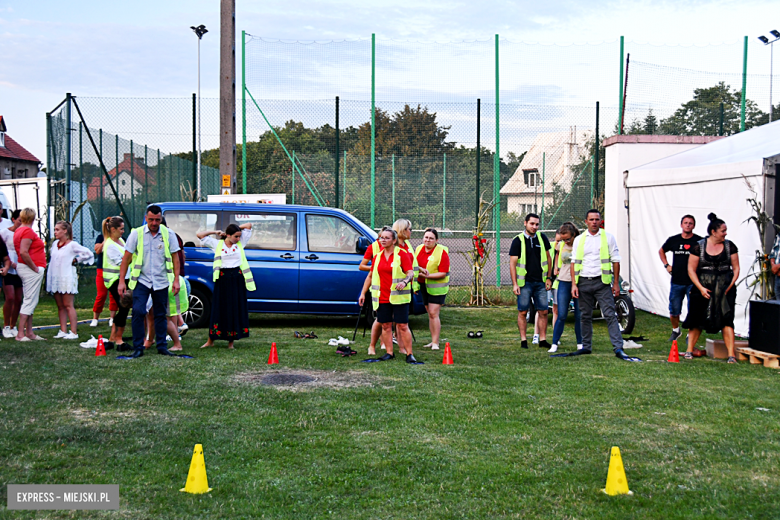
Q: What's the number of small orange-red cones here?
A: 4